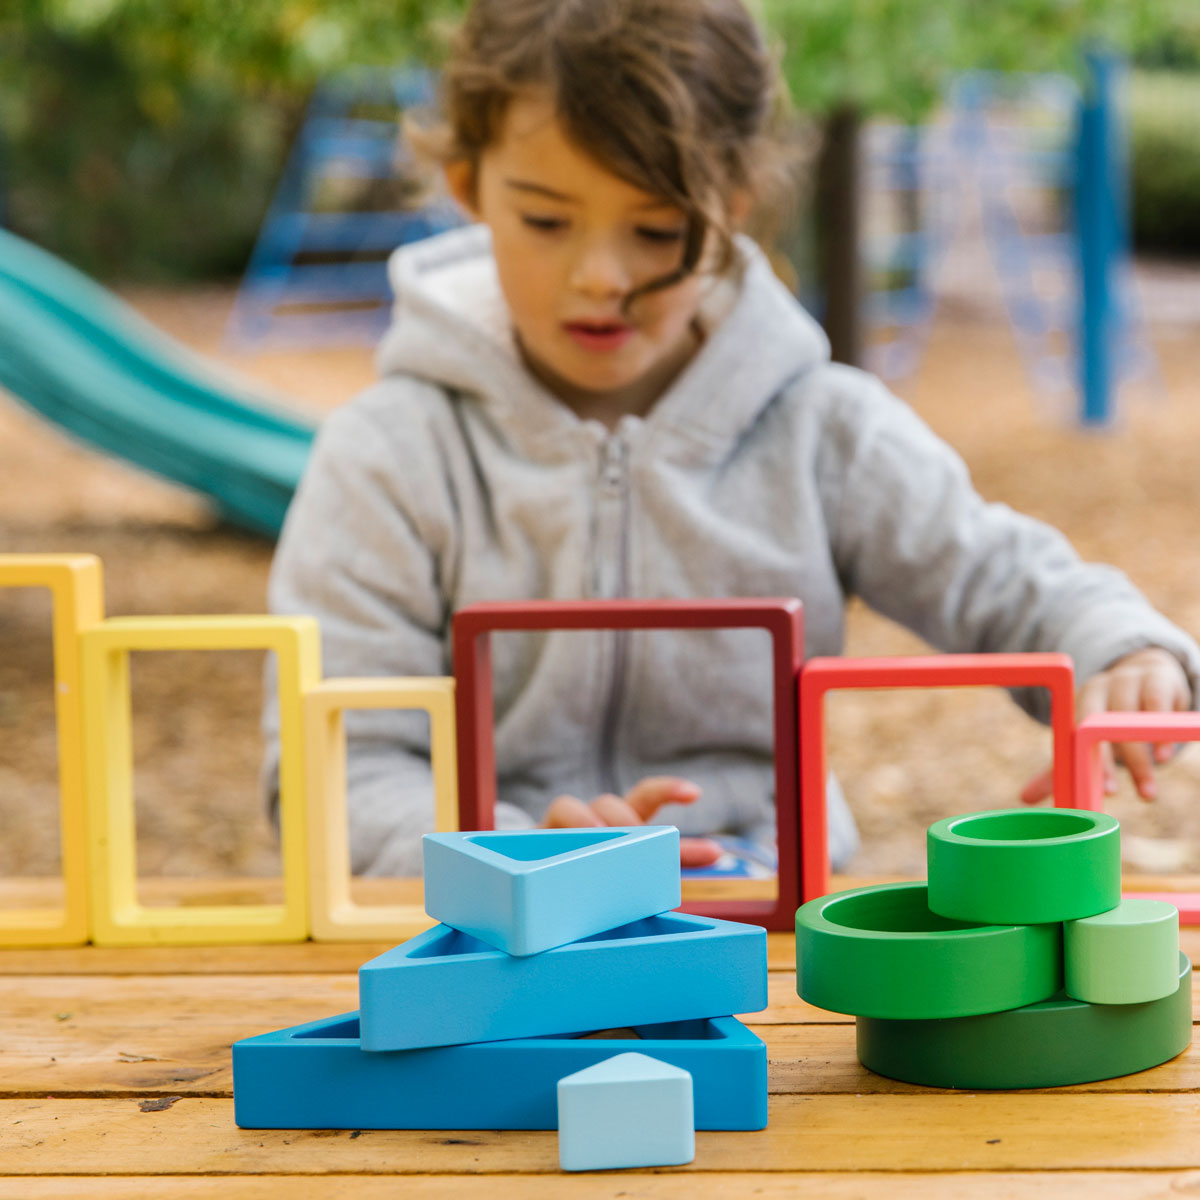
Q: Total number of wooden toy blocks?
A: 14